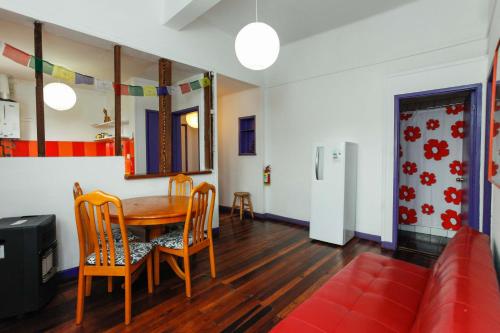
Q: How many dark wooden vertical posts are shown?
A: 4